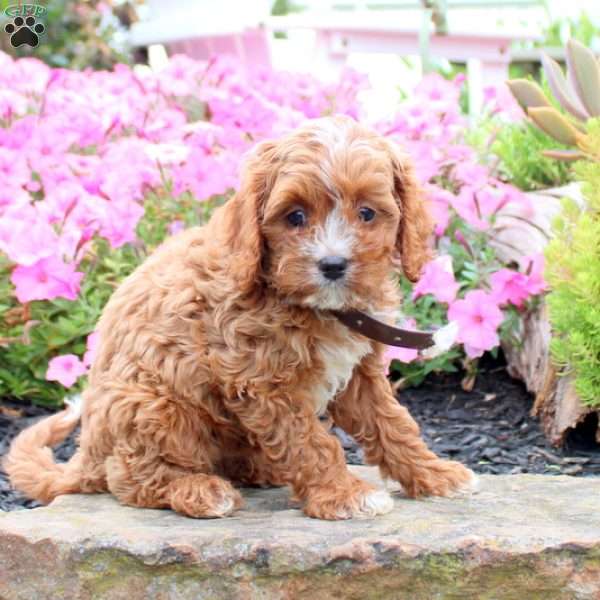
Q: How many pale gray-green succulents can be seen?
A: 1